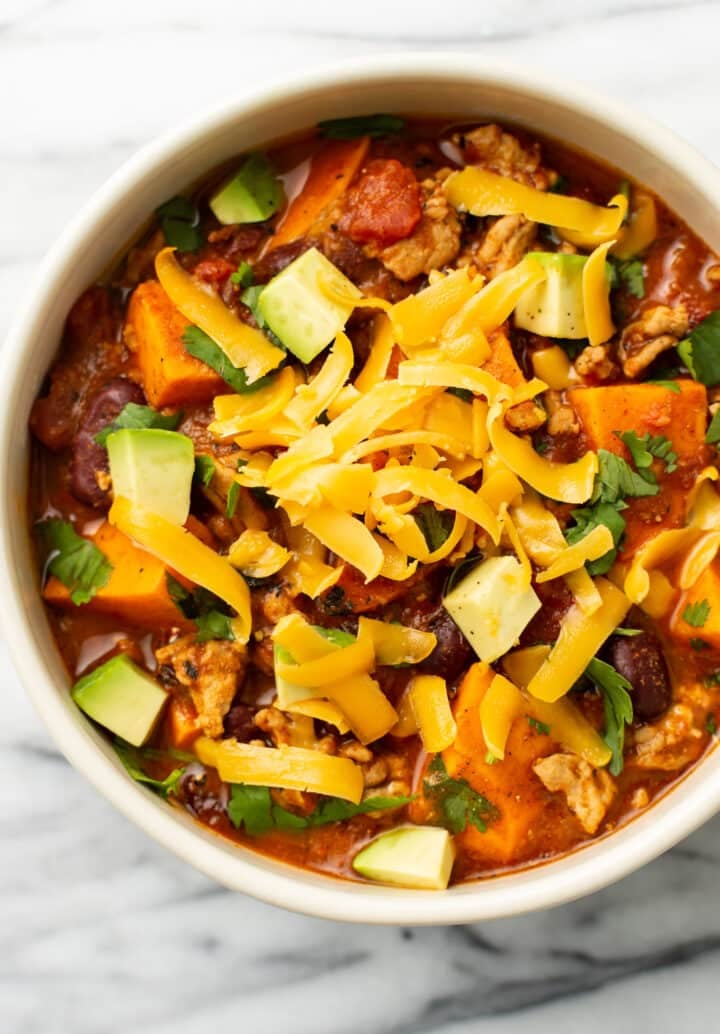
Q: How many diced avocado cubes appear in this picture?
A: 8